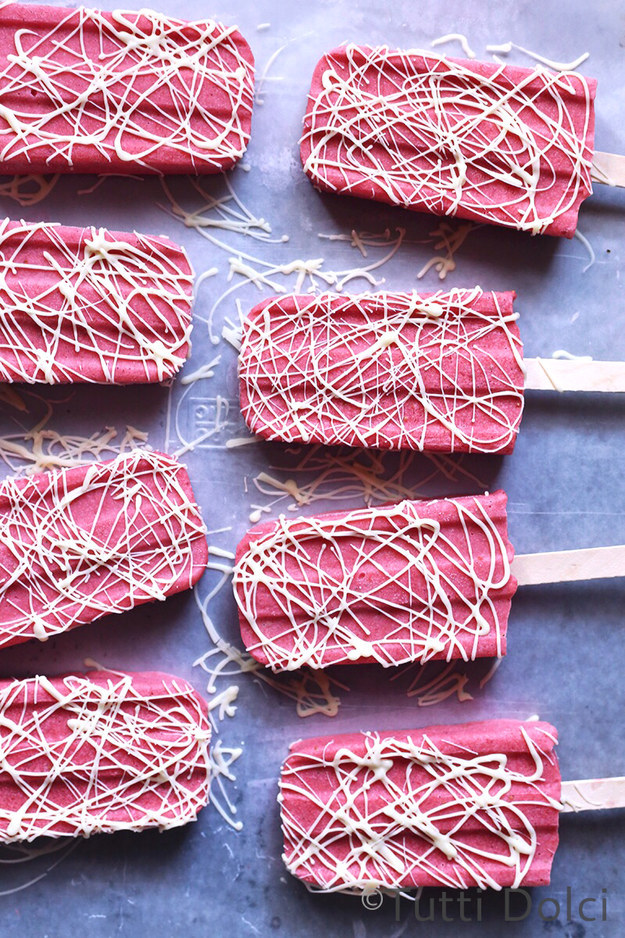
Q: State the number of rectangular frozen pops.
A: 8